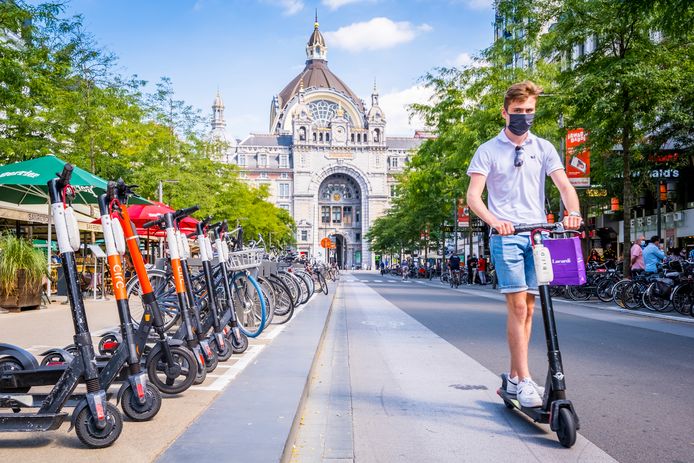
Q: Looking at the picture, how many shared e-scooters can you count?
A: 8